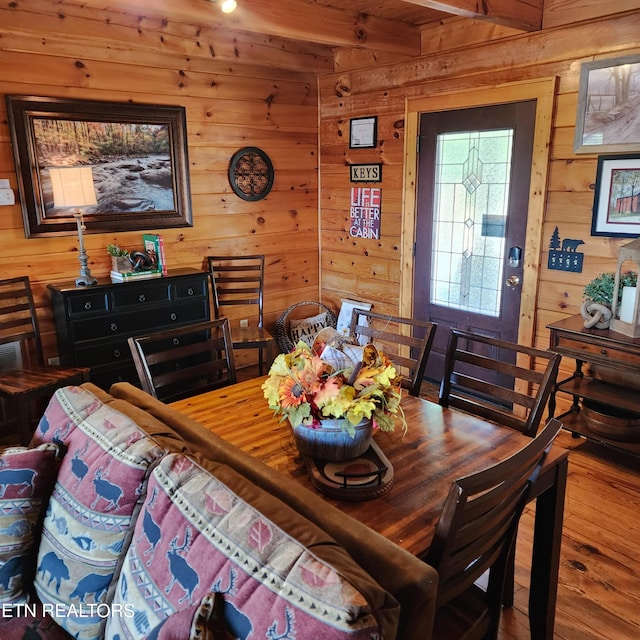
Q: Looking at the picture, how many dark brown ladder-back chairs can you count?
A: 6